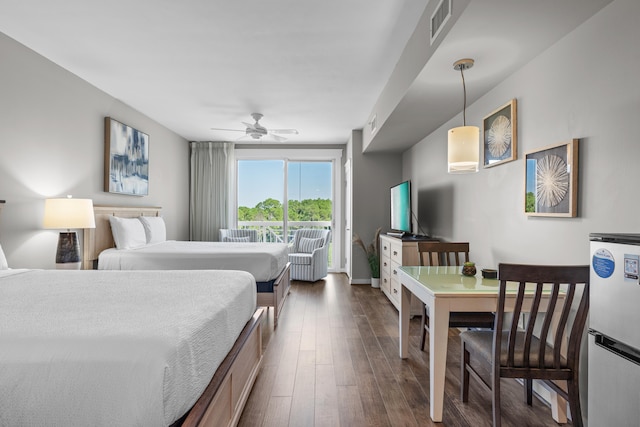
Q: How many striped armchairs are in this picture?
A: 2